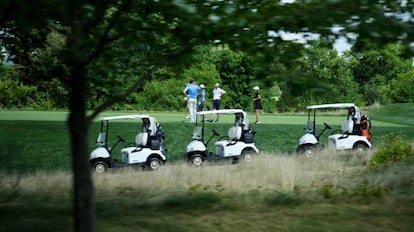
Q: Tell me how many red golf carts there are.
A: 0